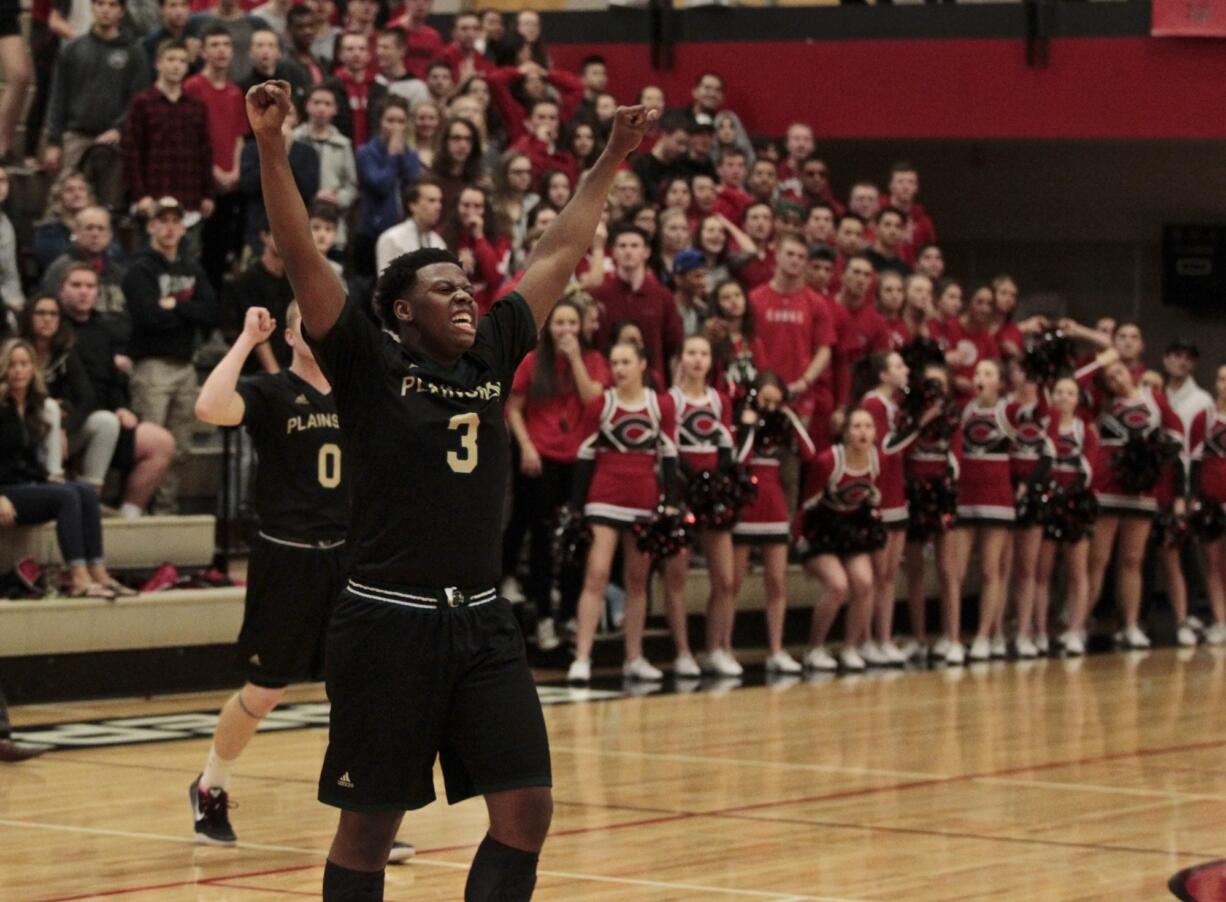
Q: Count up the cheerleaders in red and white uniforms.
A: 12